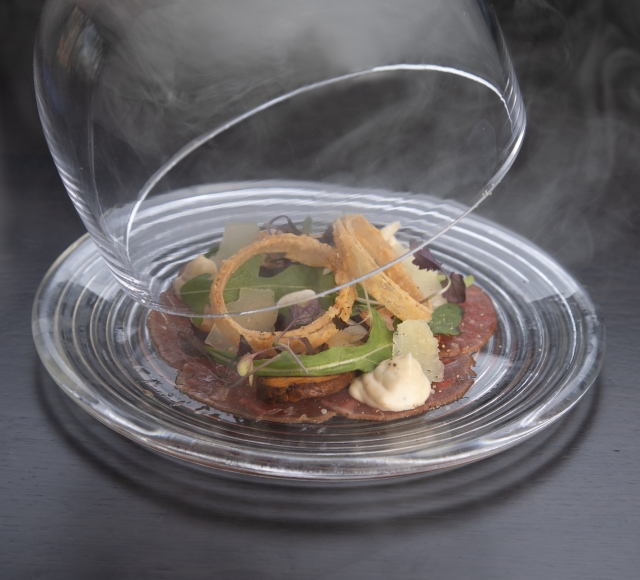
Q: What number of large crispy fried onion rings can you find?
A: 2